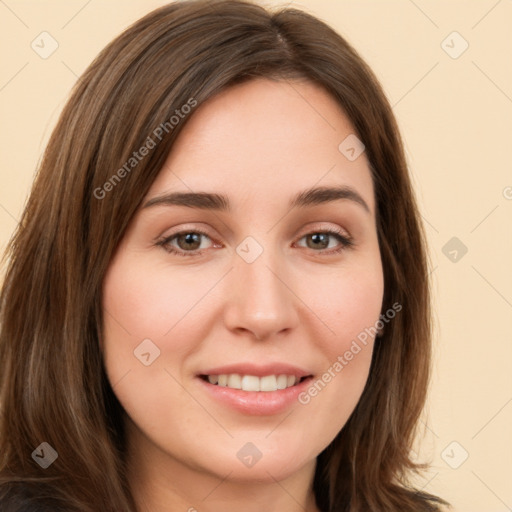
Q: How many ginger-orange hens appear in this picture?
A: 0